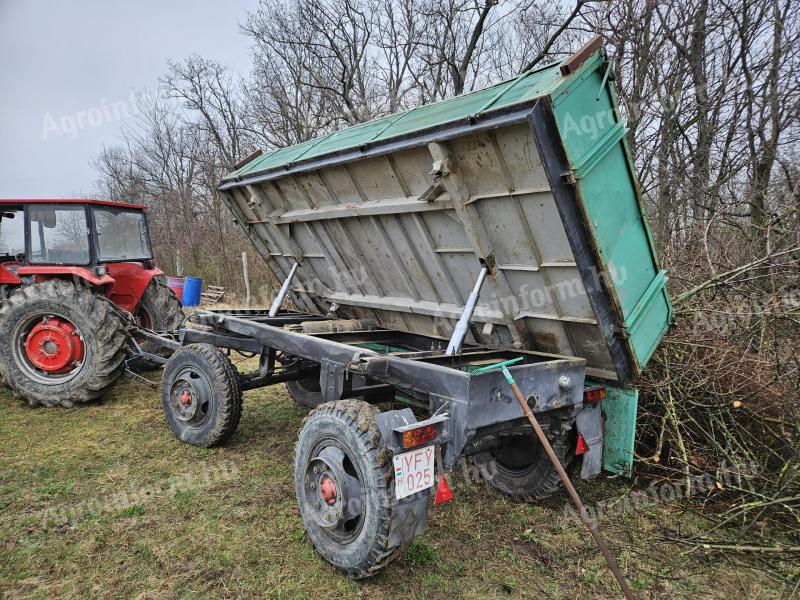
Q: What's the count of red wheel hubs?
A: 3